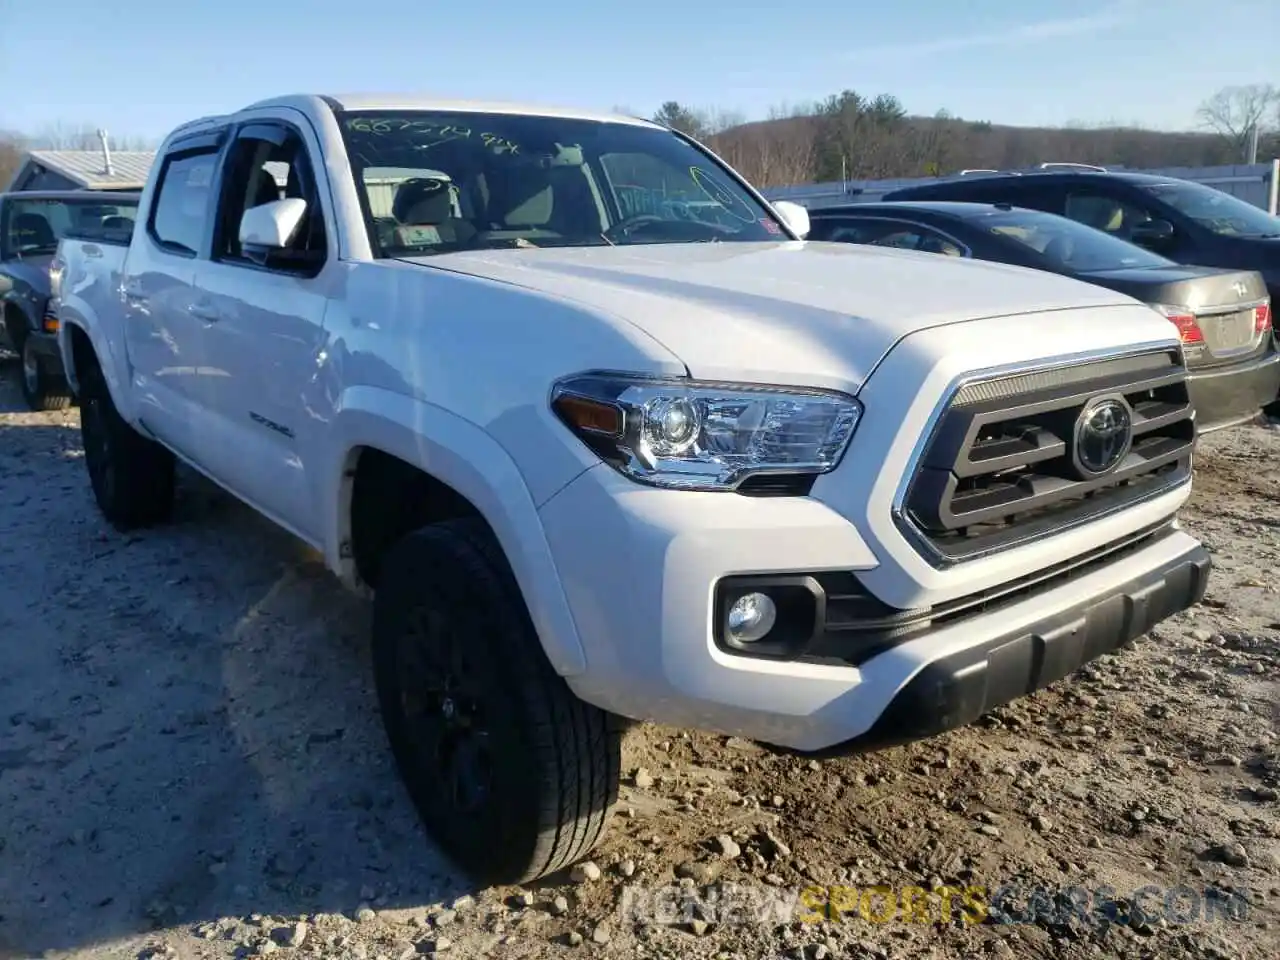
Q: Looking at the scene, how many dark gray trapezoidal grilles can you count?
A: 1